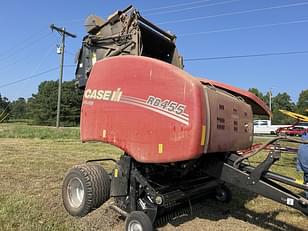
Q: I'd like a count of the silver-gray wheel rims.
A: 2